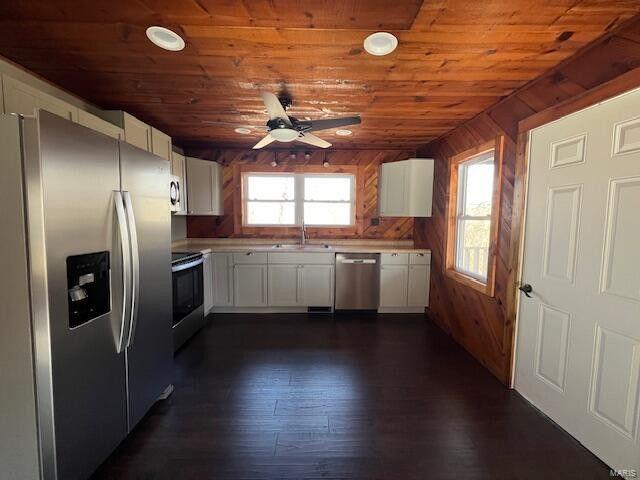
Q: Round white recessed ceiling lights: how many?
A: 4